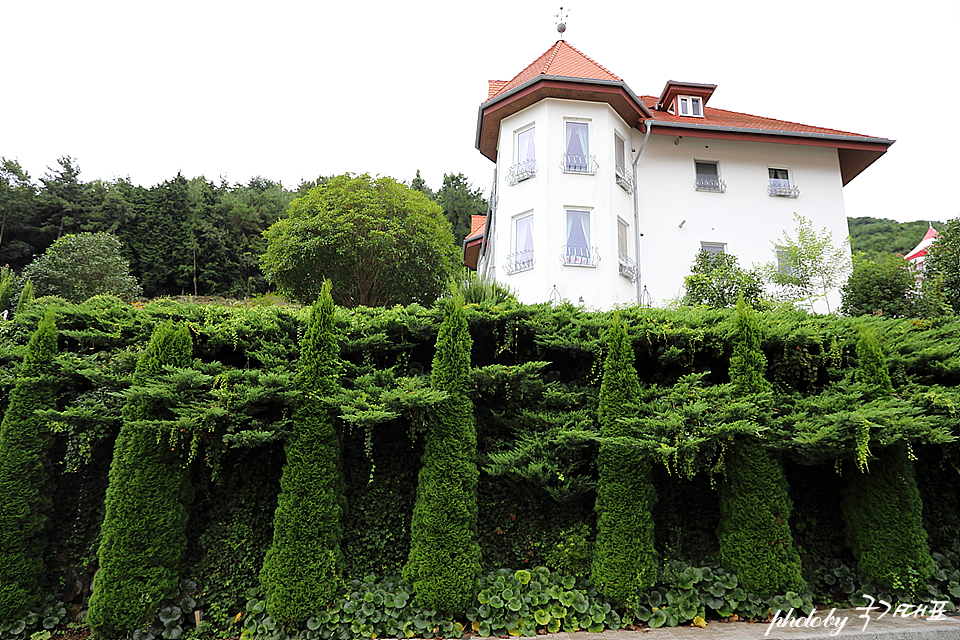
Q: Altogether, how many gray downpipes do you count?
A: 1